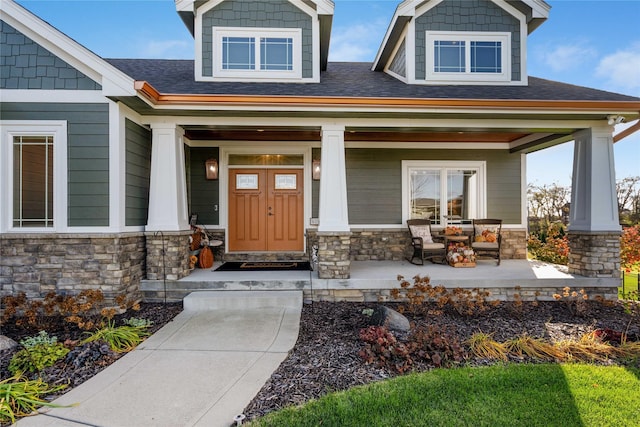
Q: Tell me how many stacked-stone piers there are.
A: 3